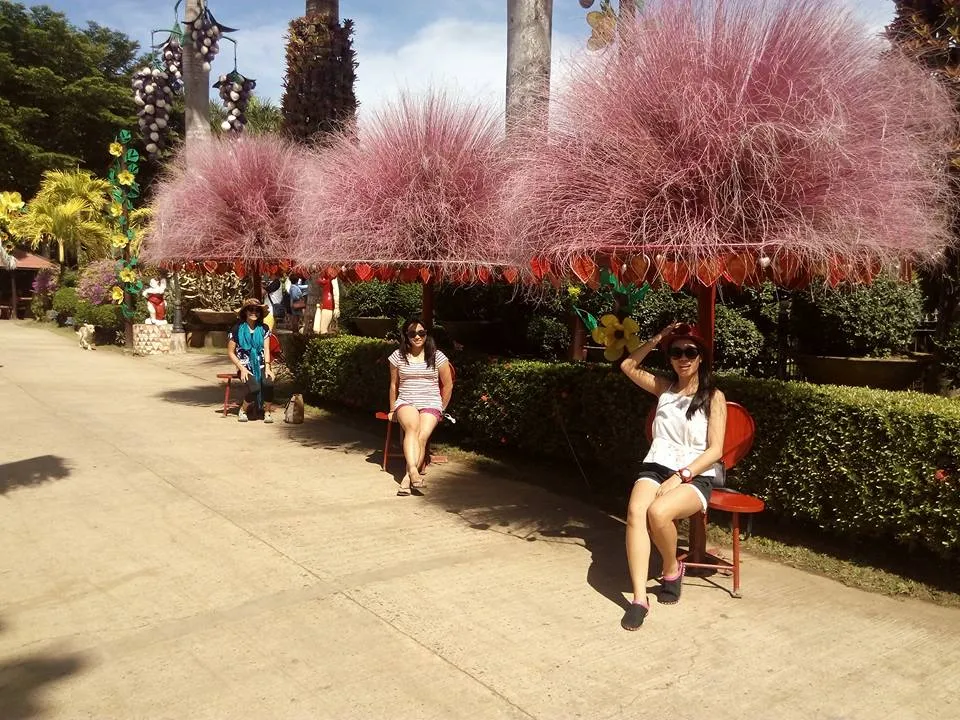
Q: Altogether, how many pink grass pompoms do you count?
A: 3